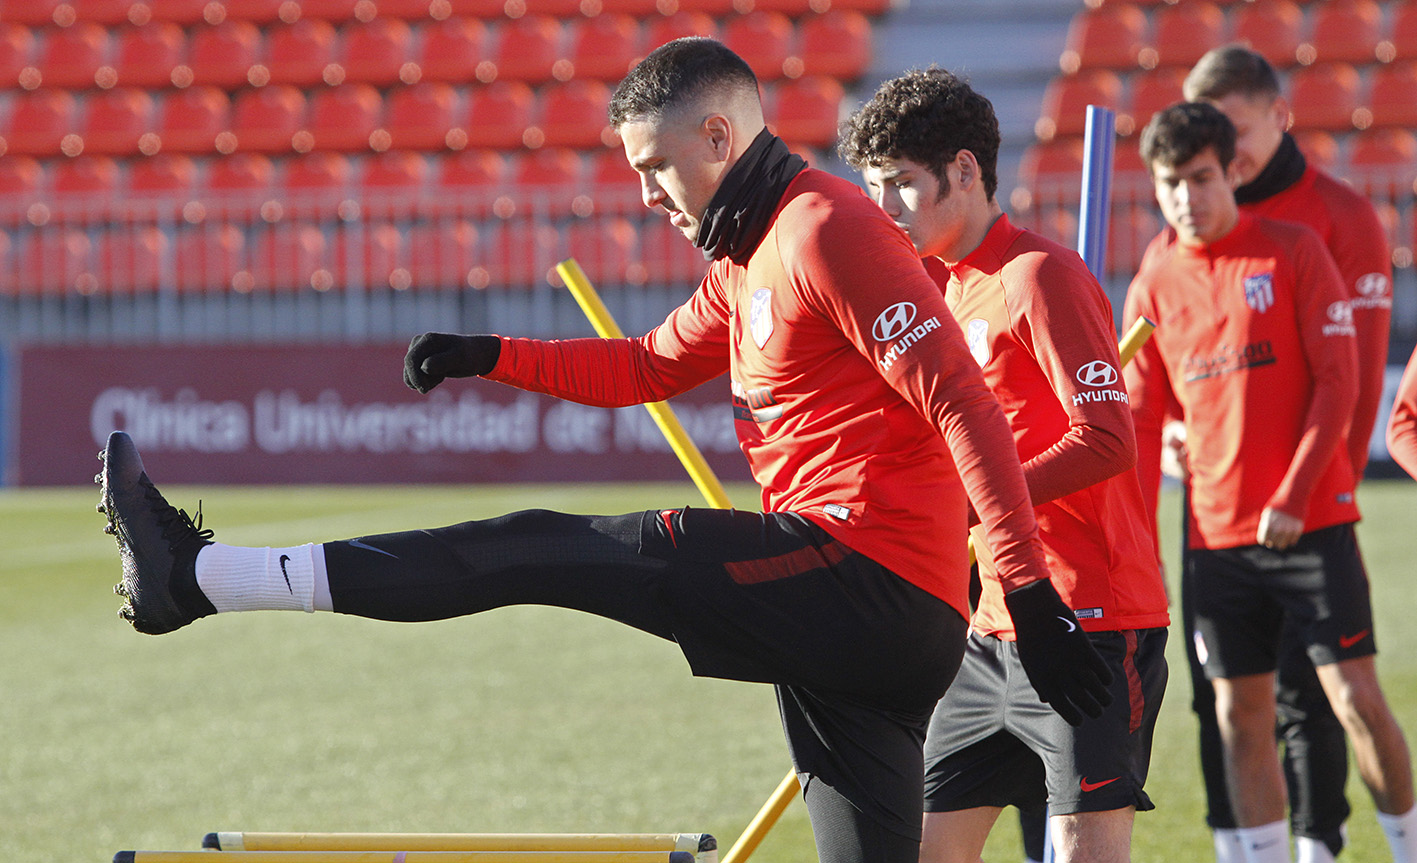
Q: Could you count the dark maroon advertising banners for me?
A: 1